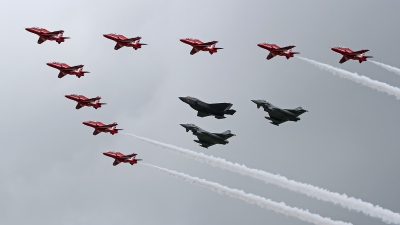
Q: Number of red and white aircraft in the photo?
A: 9